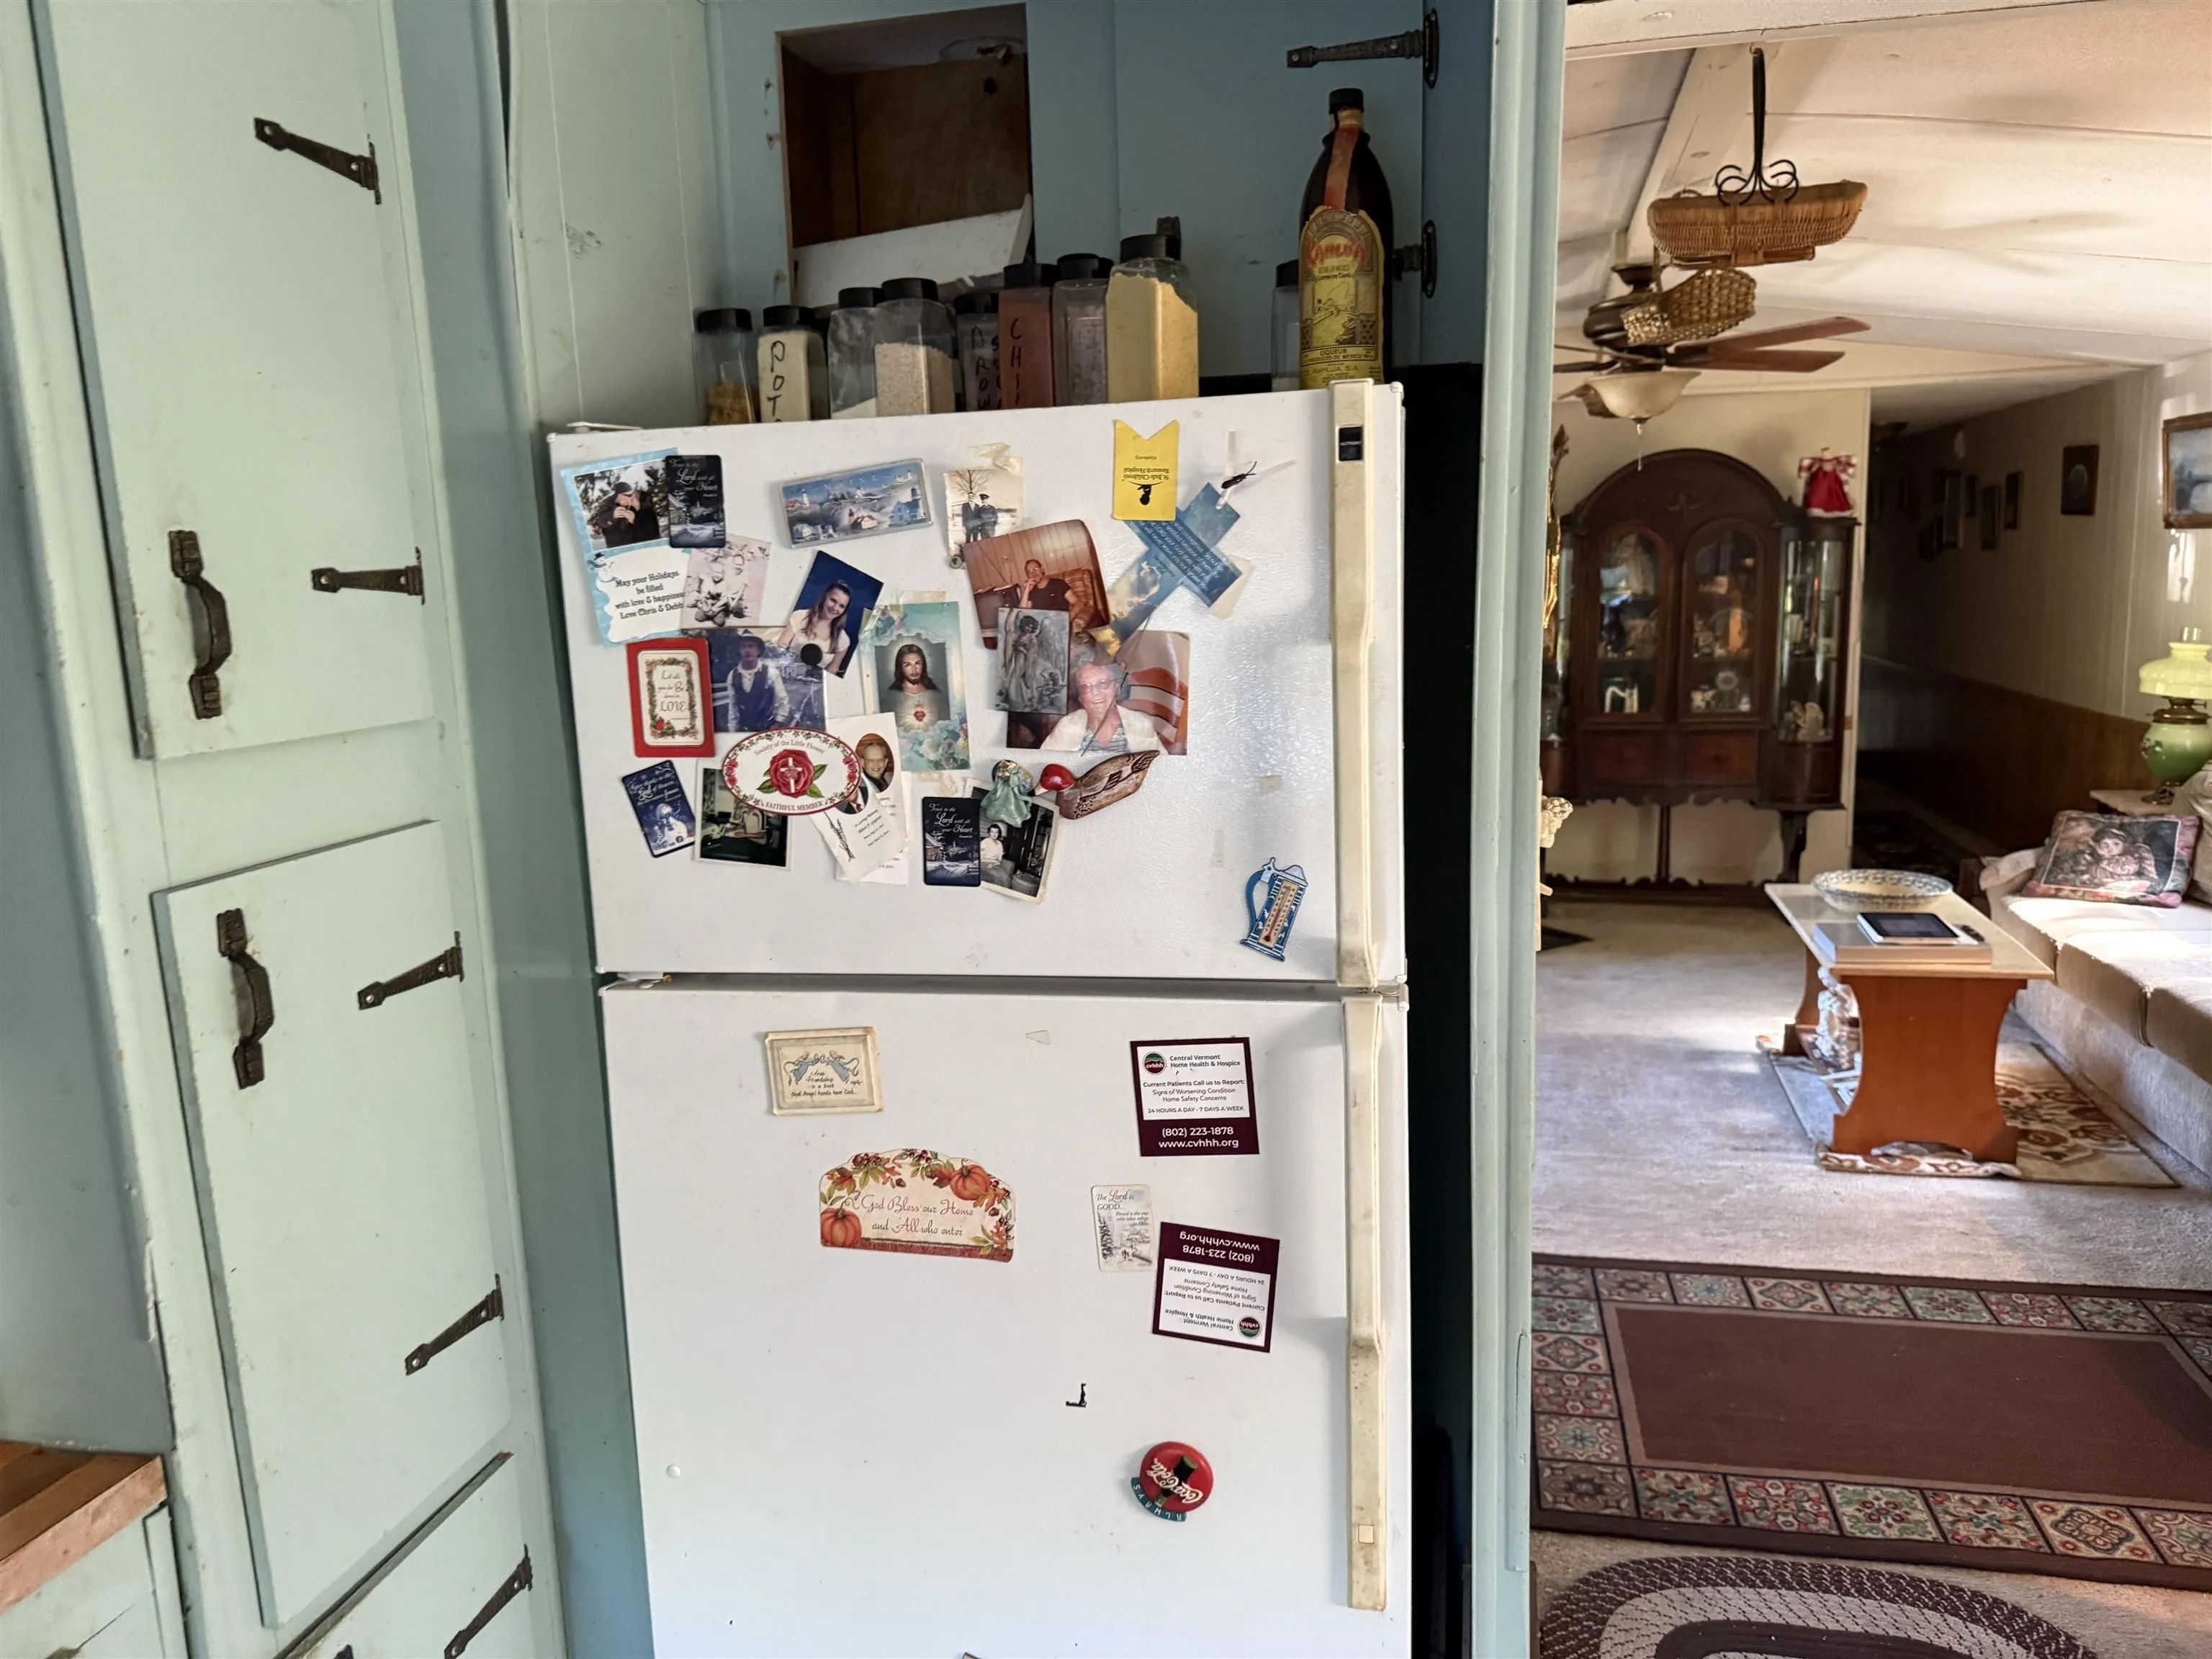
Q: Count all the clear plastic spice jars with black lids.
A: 9